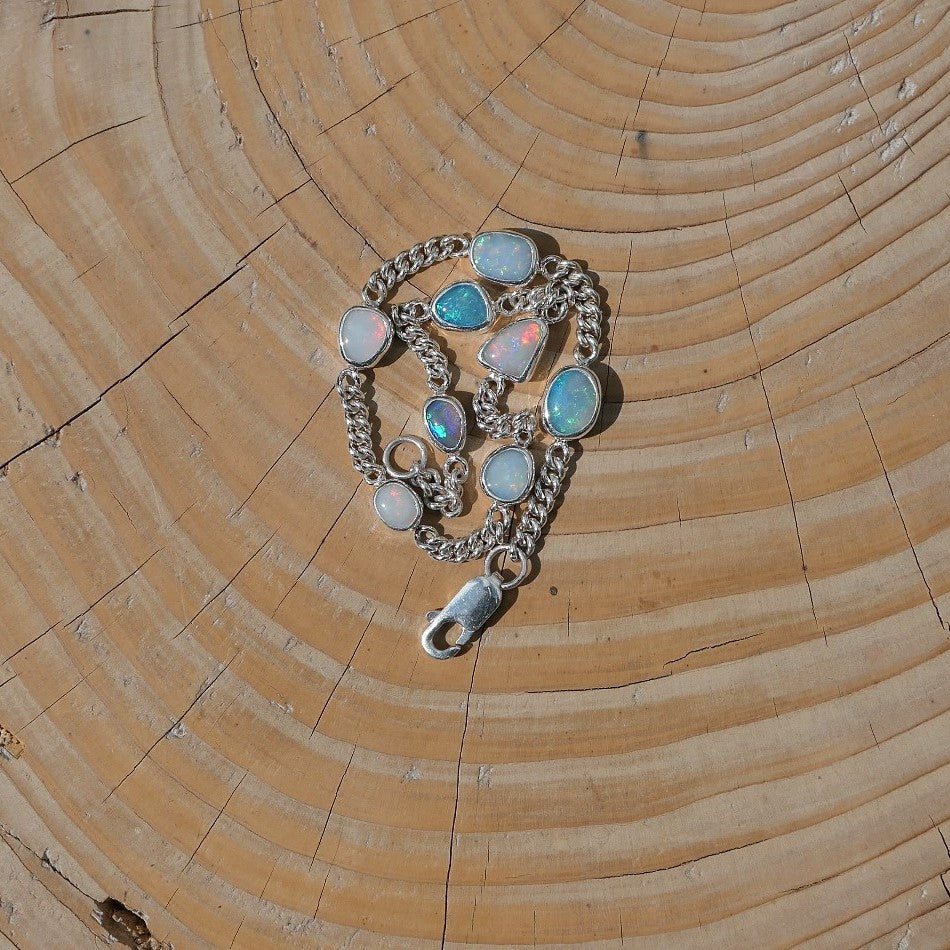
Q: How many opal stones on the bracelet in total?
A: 8